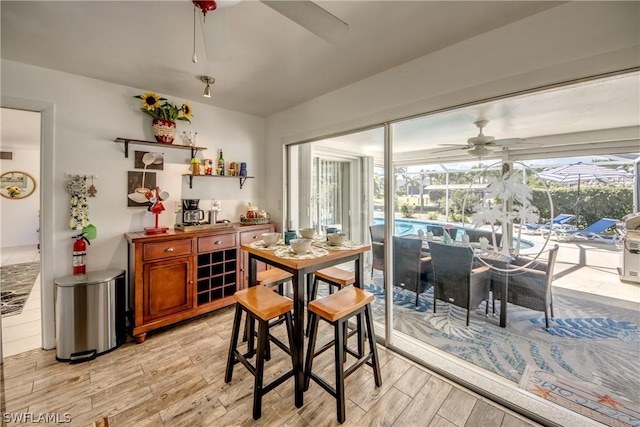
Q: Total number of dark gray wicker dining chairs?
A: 6